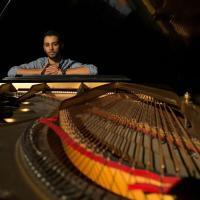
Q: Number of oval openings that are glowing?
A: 3